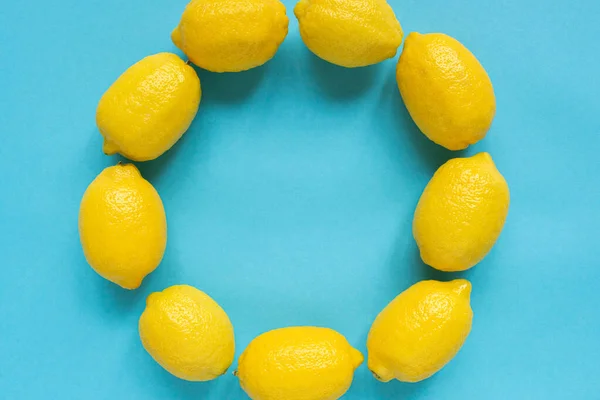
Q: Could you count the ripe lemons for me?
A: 9